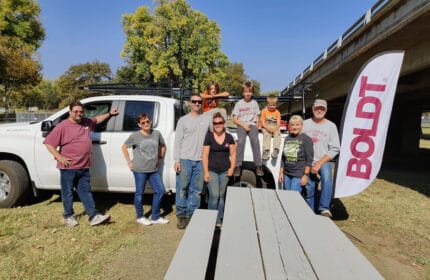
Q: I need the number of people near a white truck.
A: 9